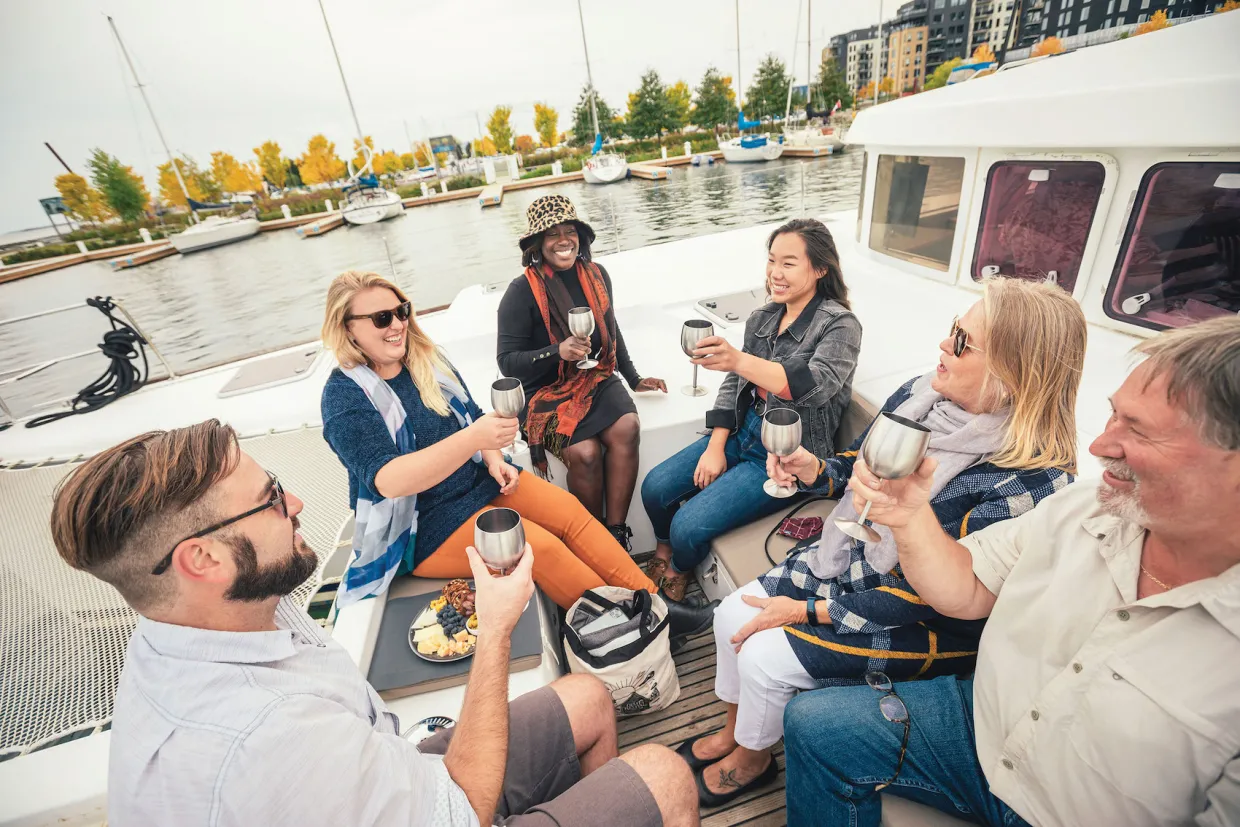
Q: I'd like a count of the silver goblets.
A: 6